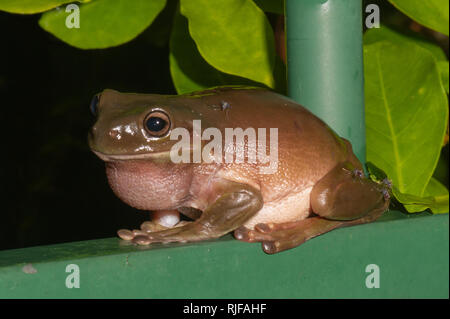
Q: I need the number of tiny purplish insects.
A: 4